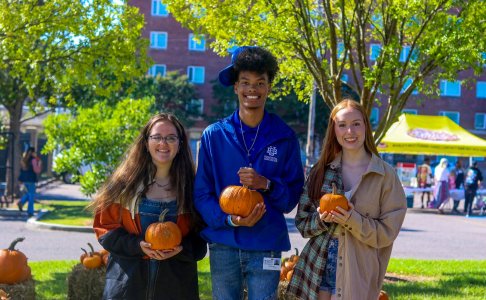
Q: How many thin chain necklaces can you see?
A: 2